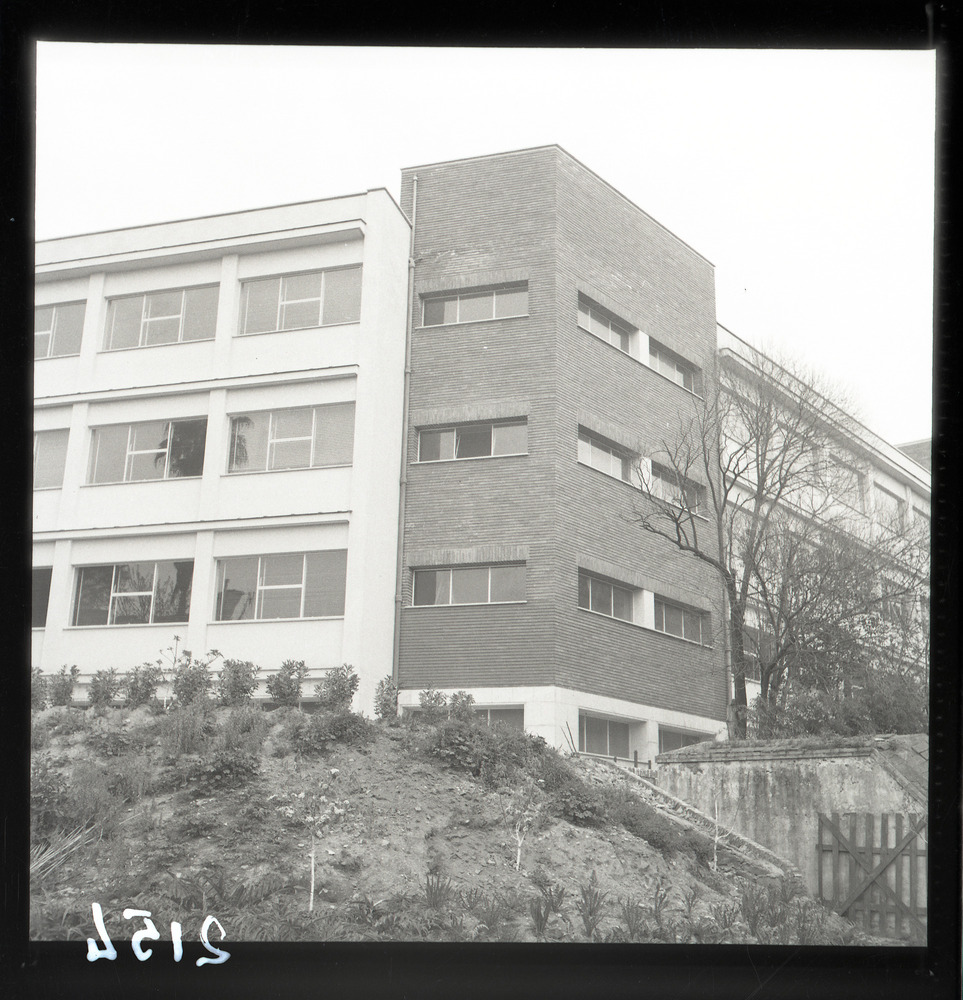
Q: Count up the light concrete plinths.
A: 1